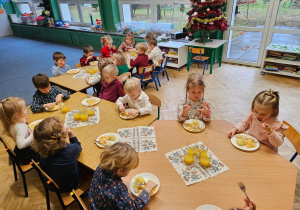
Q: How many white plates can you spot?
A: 11